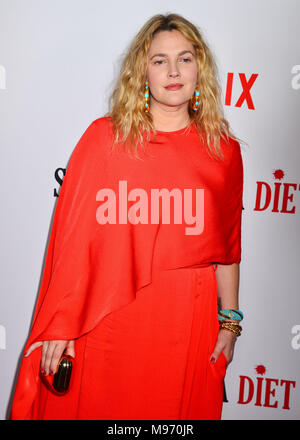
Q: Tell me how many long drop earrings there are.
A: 2